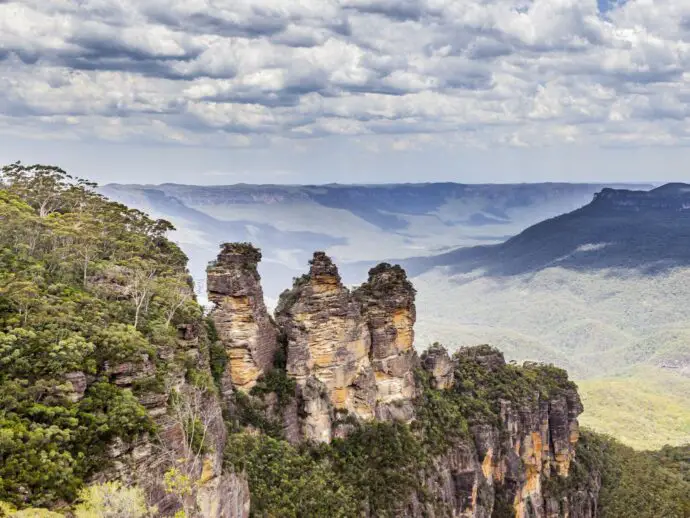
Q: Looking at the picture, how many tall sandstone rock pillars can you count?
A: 3